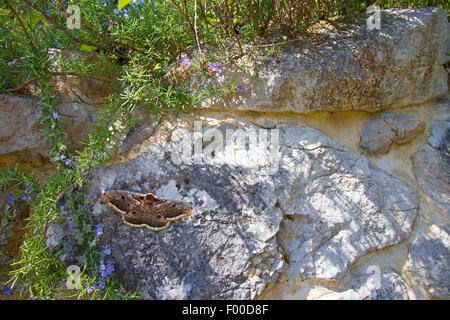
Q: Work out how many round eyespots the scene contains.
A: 4